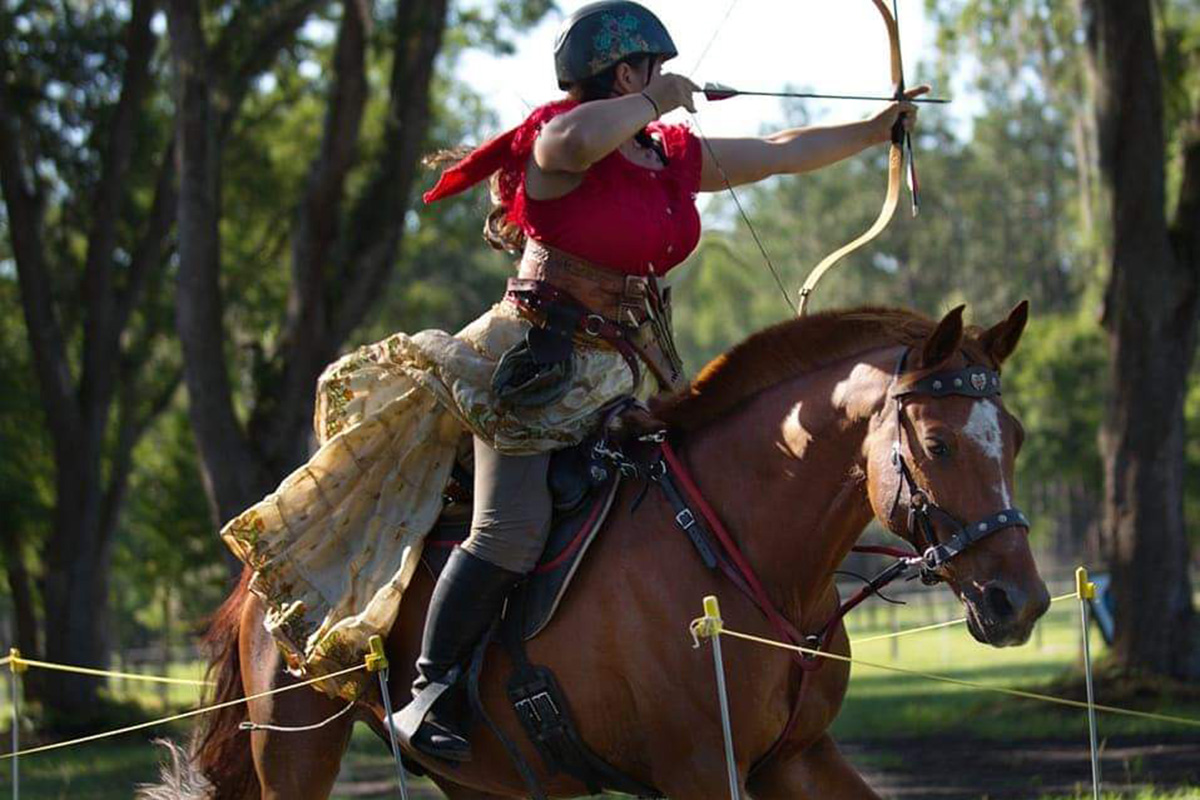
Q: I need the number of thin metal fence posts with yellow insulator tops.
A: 4